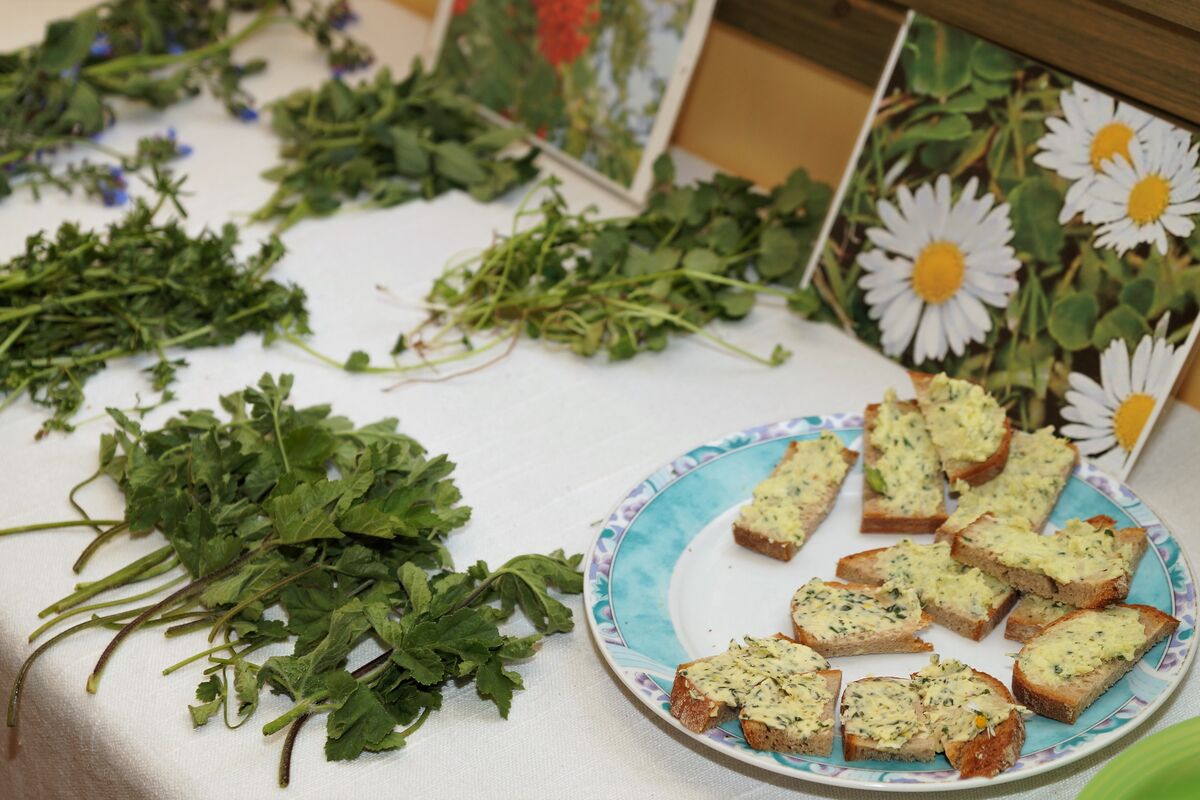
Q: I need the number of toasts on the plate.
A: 13